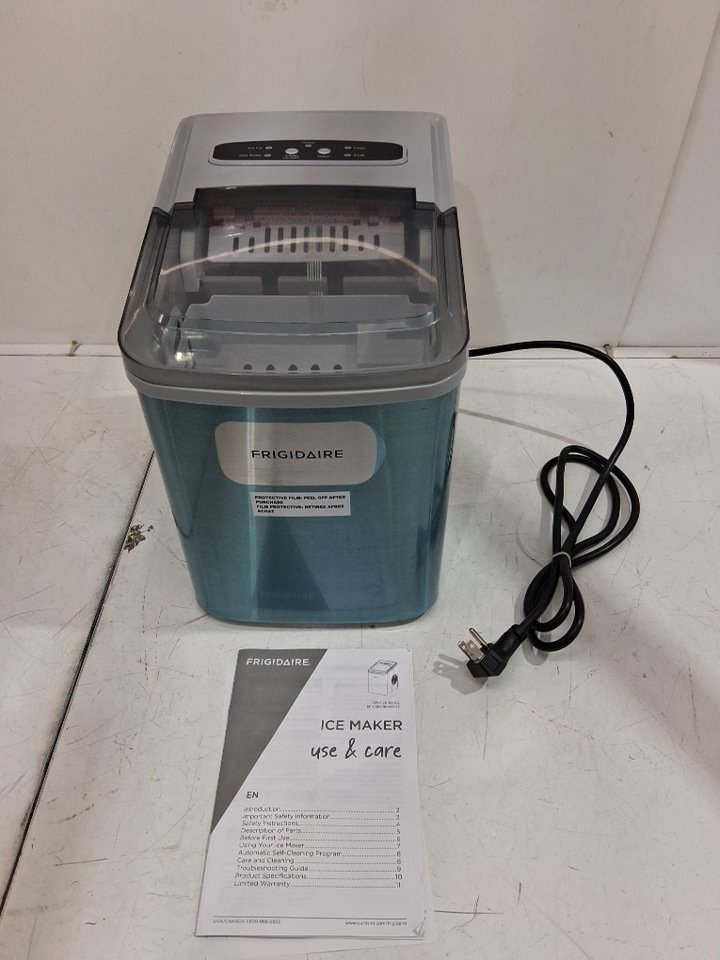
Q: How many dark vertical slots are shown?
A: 11